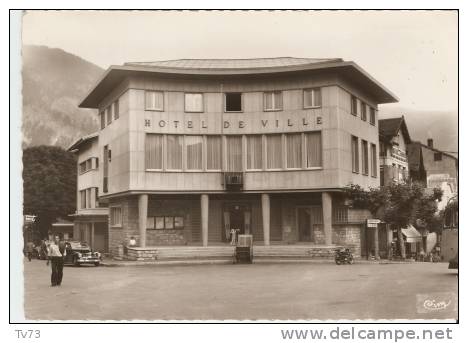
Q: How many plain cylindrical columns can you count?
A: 4